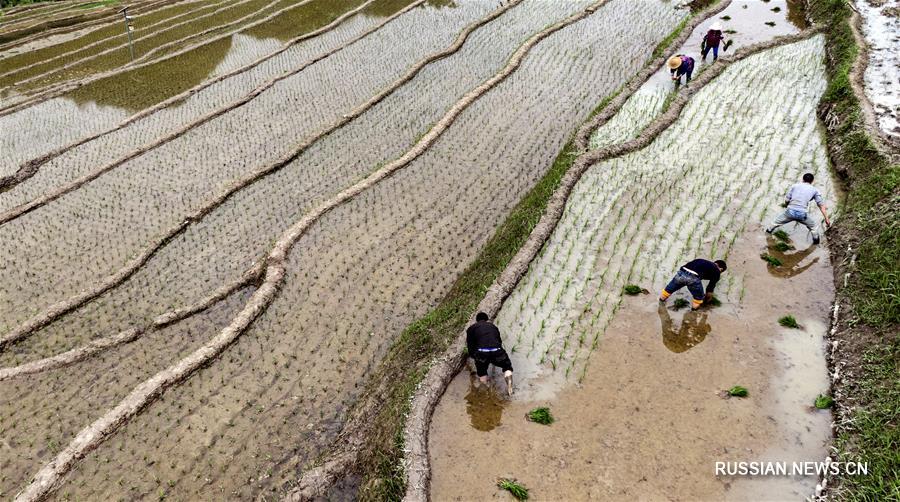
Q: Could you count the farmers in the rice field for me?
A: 5